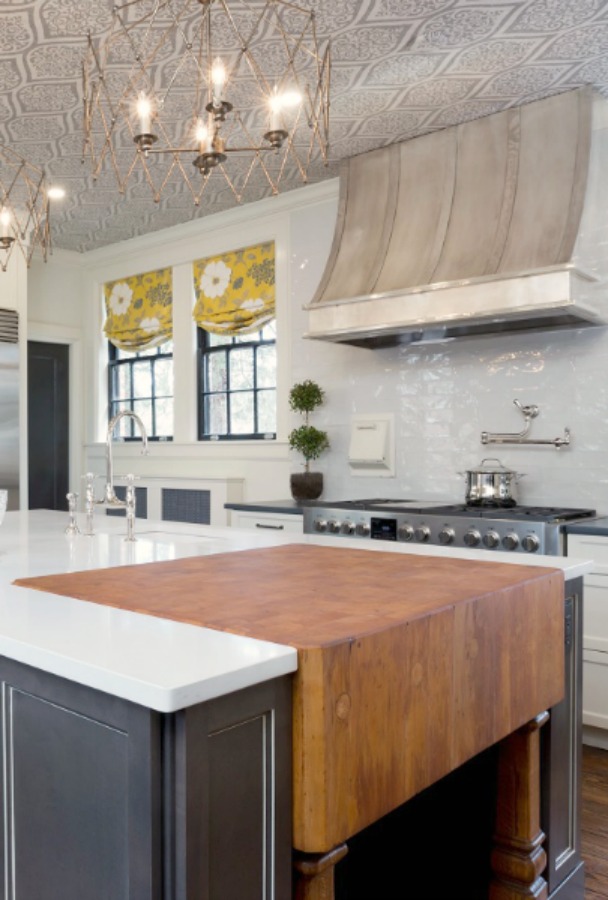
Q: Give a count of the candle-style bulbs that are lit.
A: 5